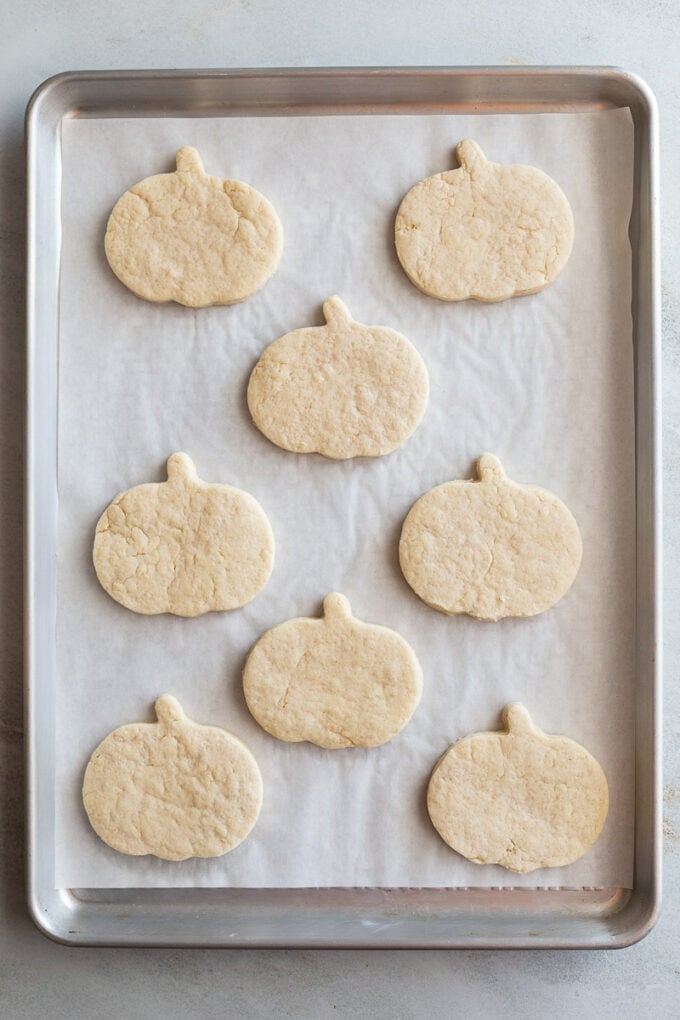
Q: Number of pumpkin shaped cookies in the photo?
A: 8